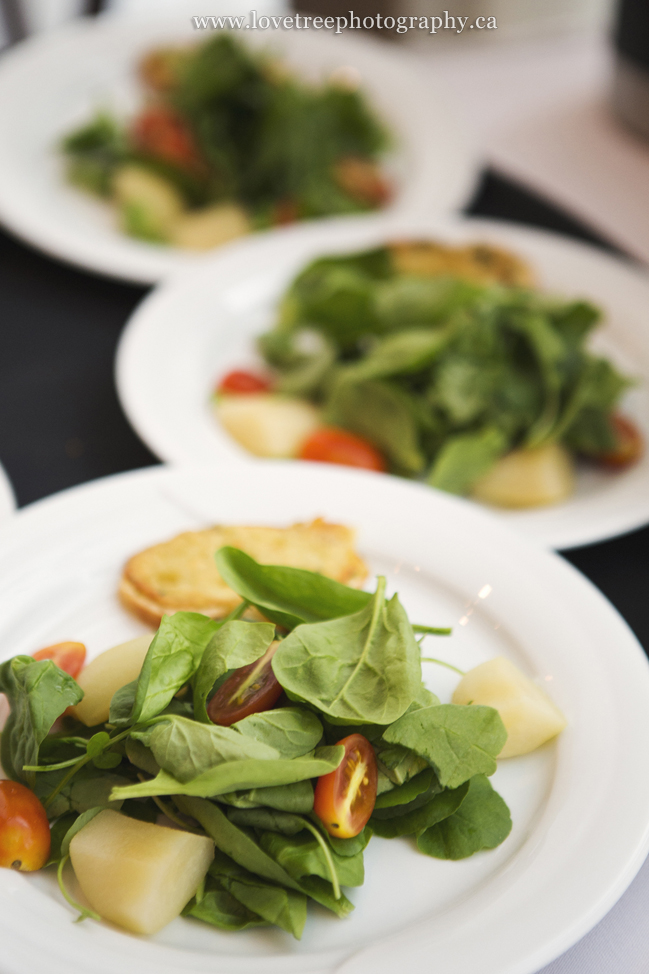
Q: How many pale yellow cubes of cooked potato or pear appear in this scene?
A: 7